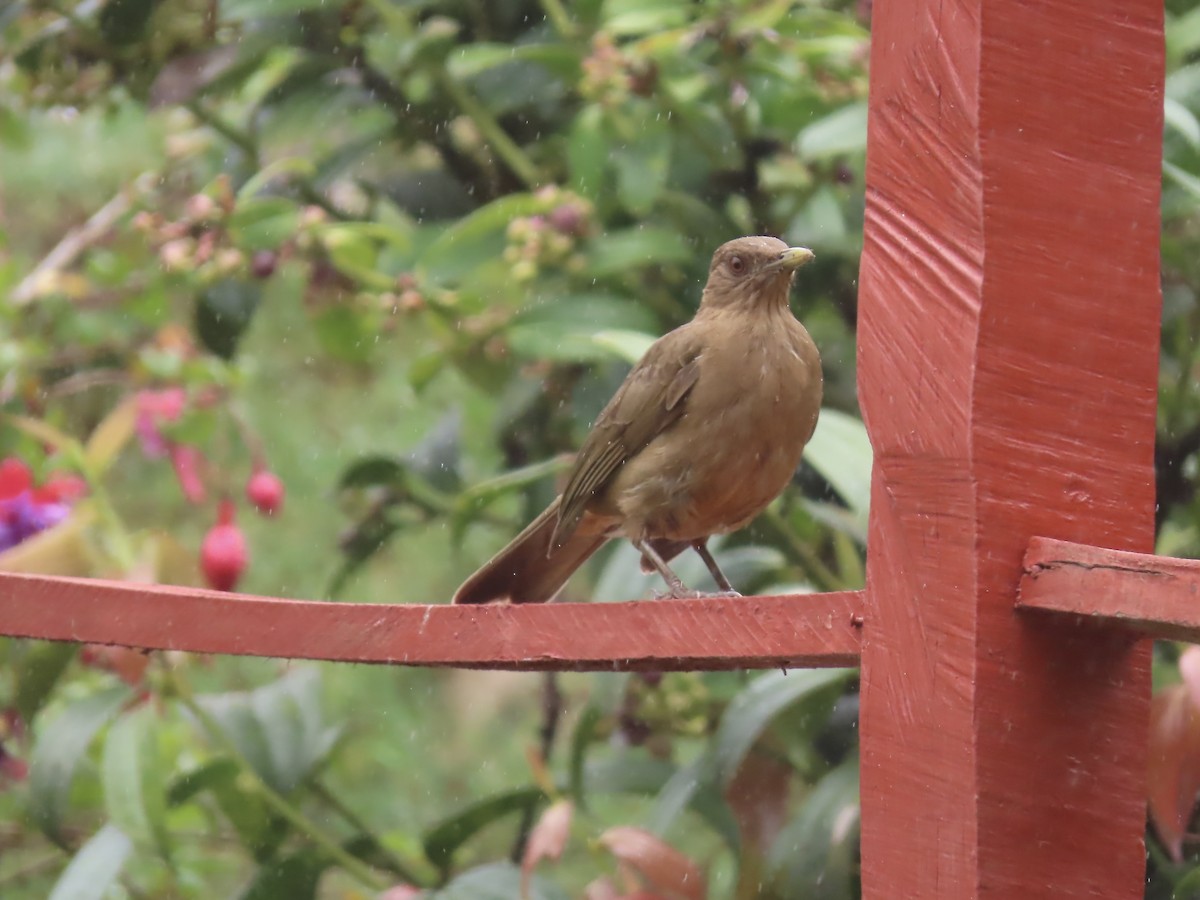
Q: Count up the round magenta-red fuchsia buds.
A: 2